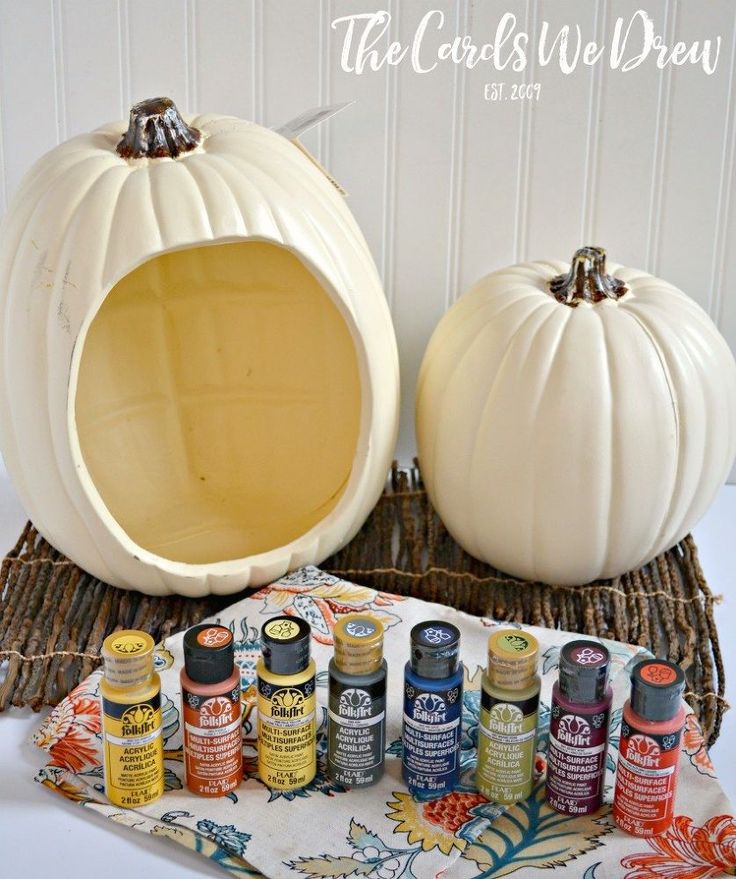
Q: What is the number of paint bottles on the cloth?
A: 8